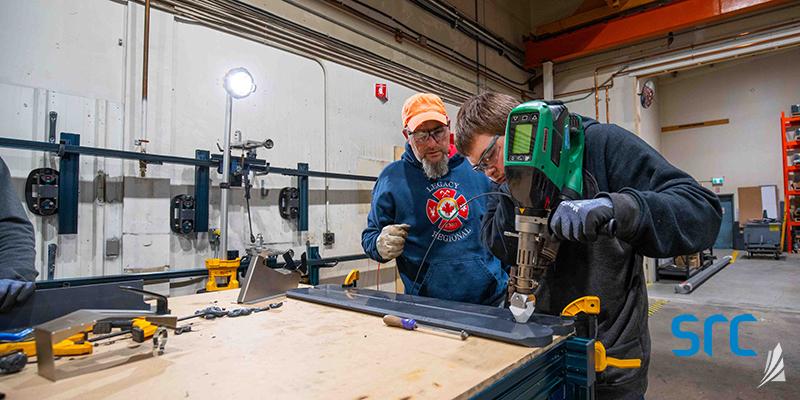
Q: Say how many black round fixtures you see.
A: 3